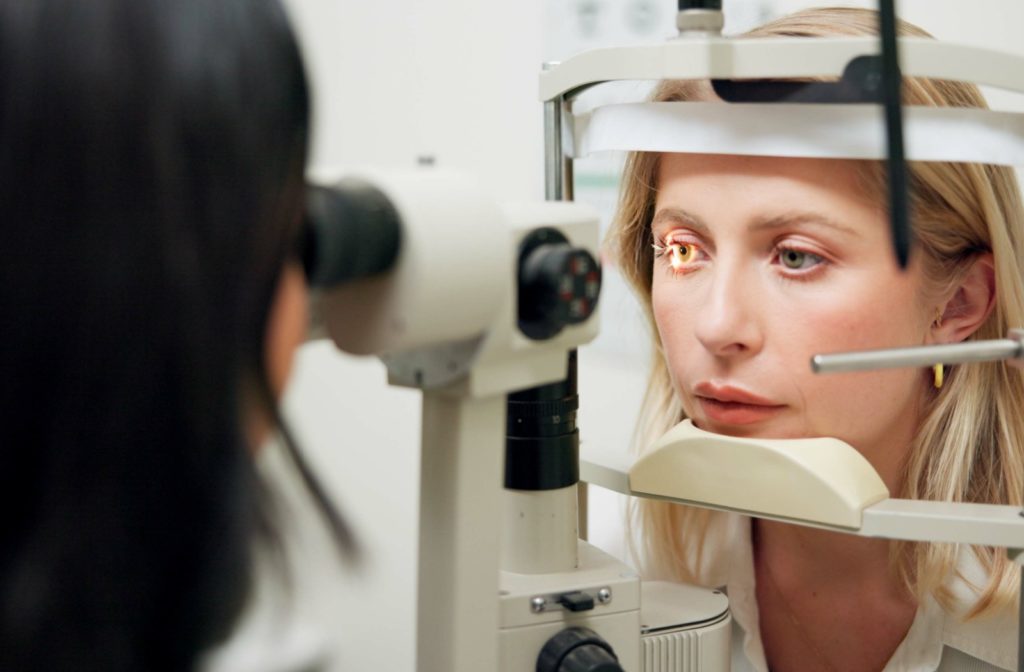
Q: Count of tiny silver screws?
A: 2